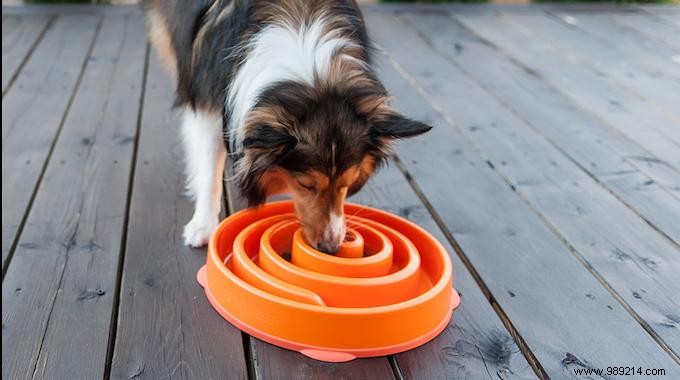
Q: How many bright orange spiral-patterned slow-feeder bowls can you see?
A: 1